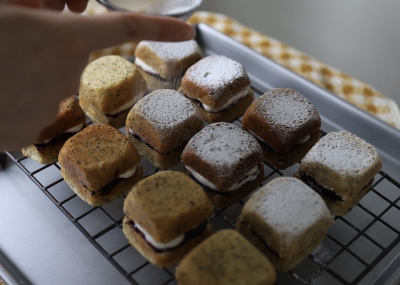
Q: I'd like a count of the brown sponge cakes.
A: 12